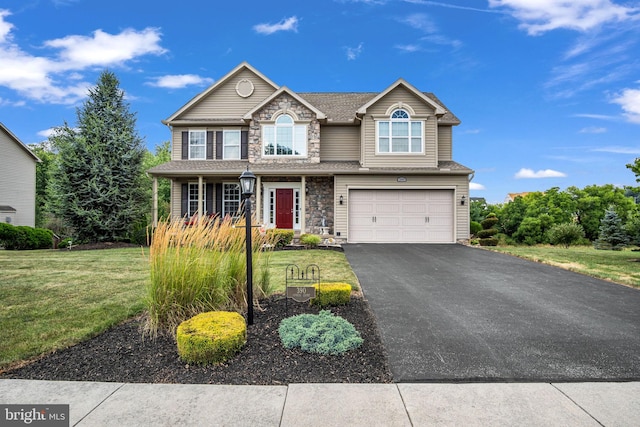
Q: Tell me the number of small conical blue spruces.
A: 1